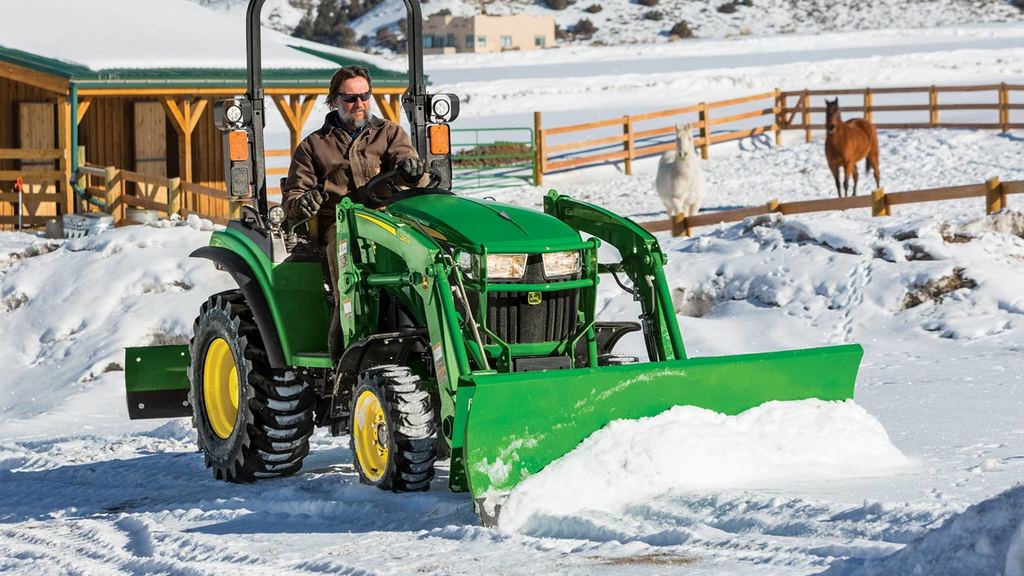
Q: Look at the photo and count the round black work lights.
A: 3